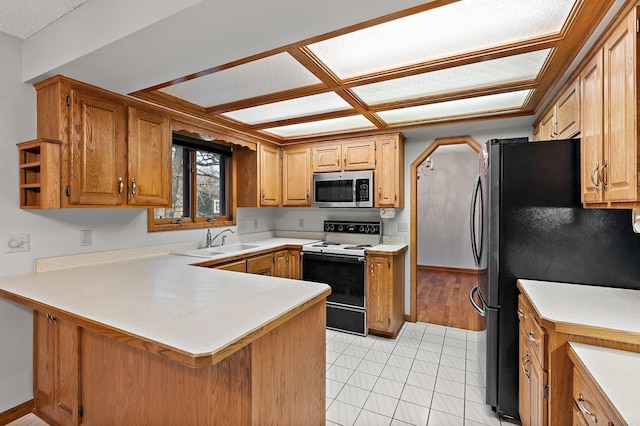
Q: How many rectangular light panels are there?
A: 6